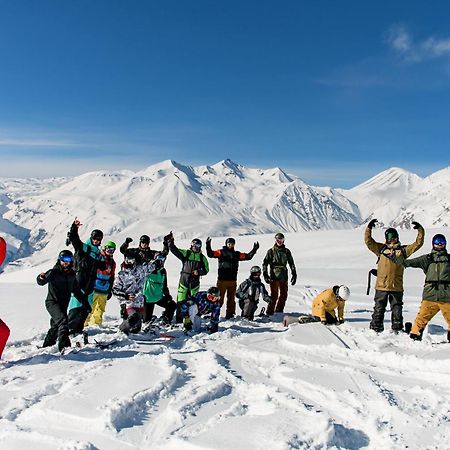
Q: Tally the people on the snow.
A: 14